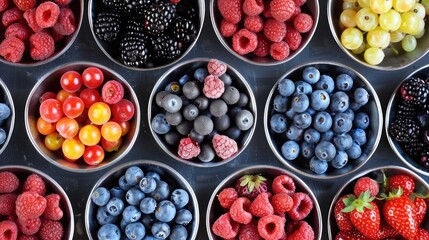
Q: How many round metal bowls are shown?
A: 13